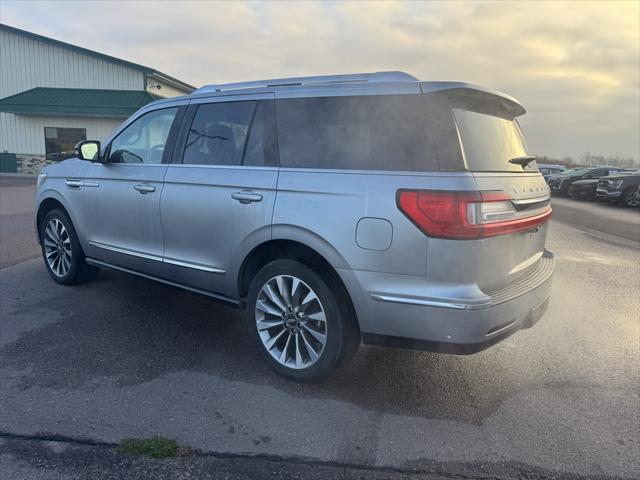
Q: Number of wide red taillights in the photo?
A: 1